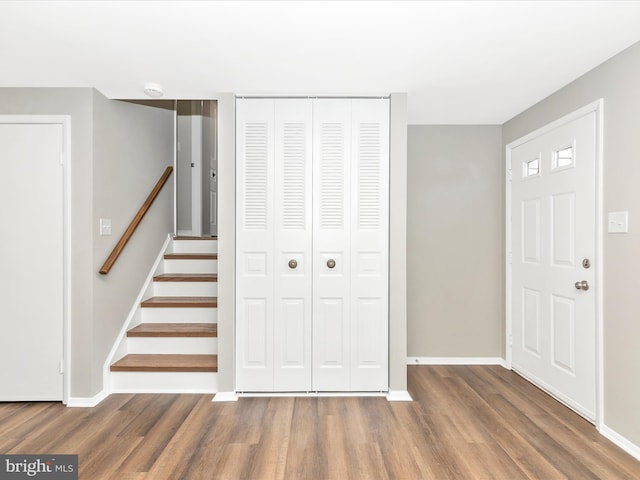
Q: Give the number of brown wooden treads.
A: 6